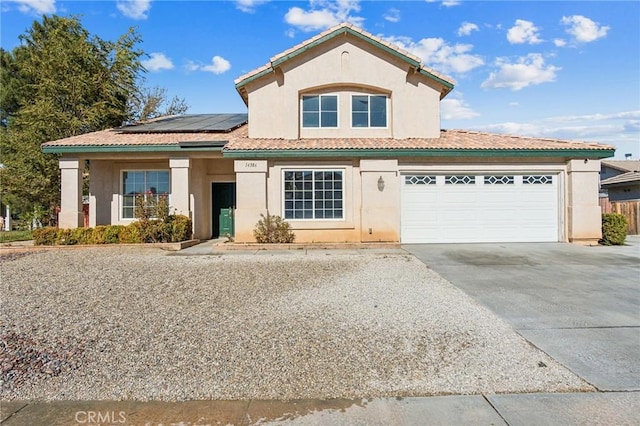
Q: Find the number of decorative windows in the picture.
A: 4